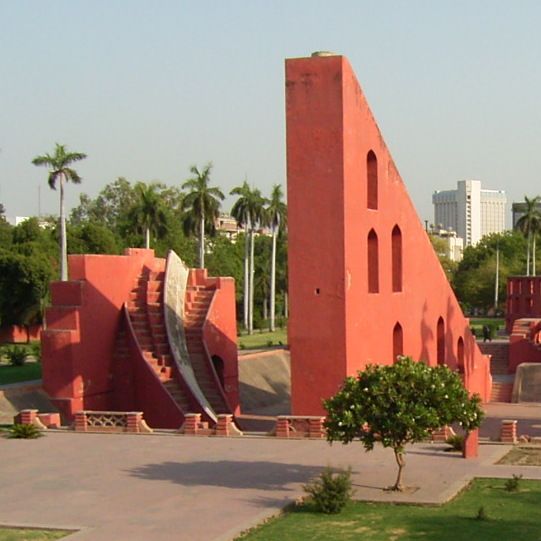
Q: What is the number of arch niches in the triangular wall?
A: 6